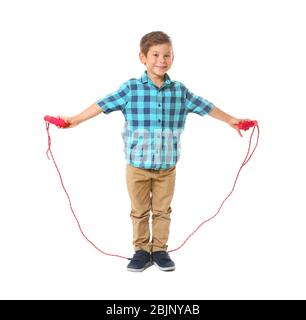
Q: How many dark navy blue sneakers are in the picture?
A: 2